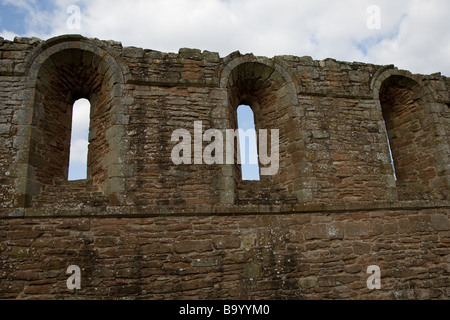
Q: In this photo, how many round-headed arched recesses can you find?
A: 3